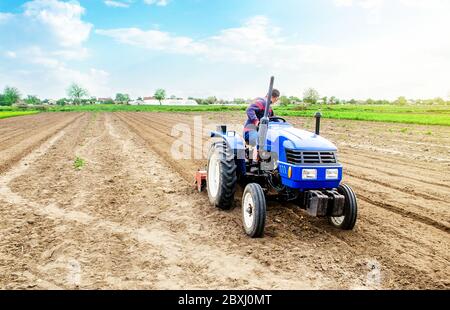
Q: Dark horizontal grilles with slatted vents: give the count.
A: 1